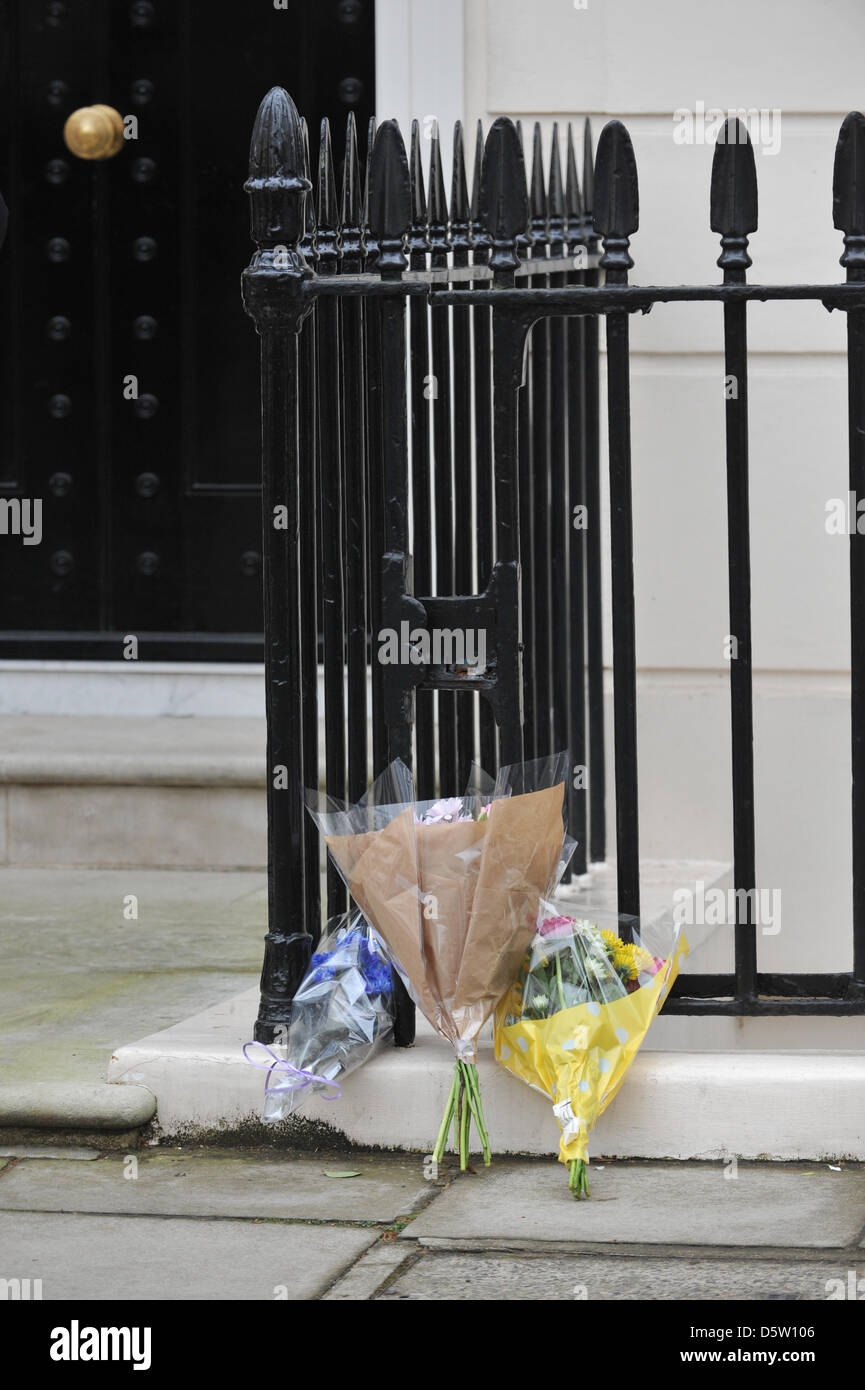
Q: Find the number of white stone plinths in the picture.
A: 1